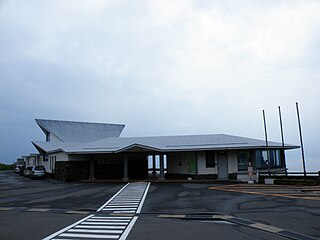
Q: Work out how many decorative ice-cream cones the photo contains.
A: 0